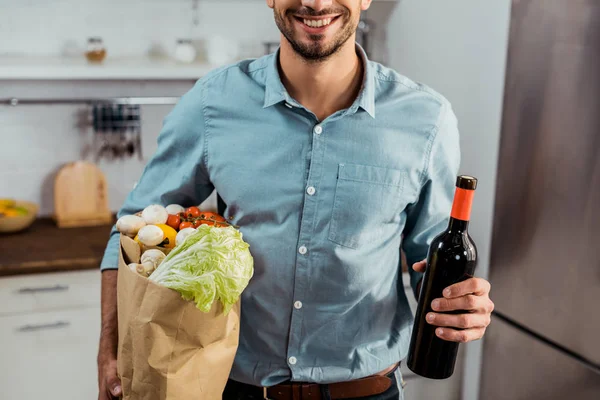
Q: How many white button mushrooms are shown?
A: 7